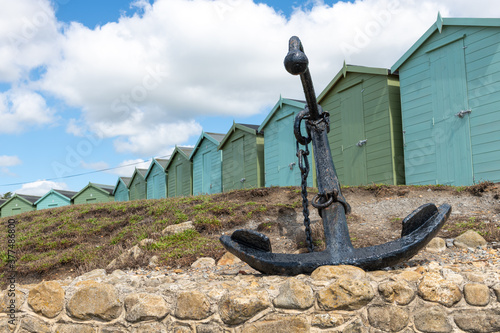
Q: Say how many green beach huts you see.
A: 6